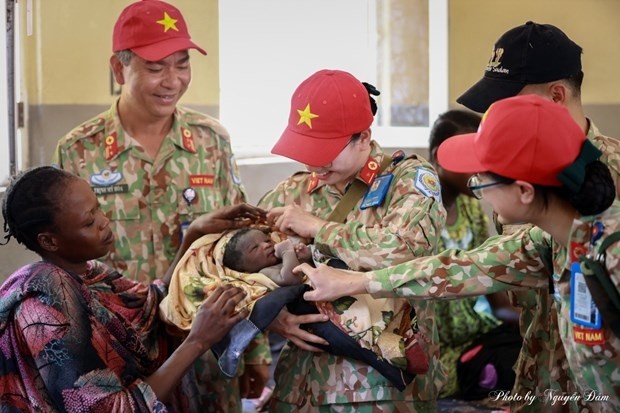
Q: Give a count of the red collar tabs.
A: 5